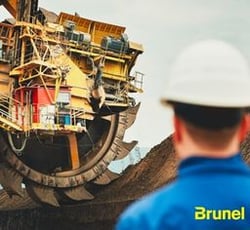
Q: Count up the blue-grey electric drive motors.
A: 2